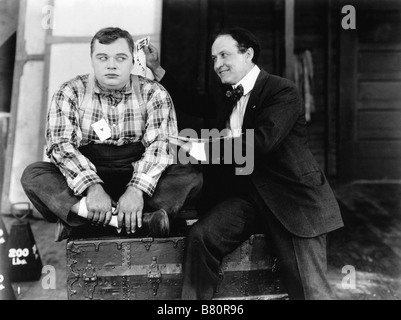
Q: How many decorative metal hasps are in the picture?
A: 2